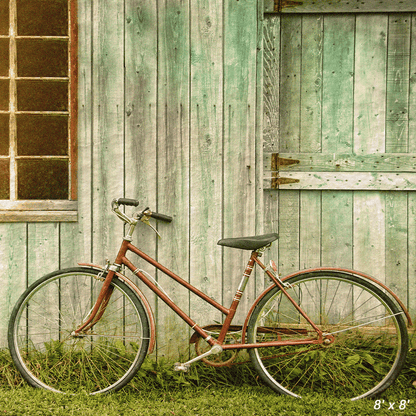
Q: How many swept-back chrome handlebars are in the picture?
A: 1